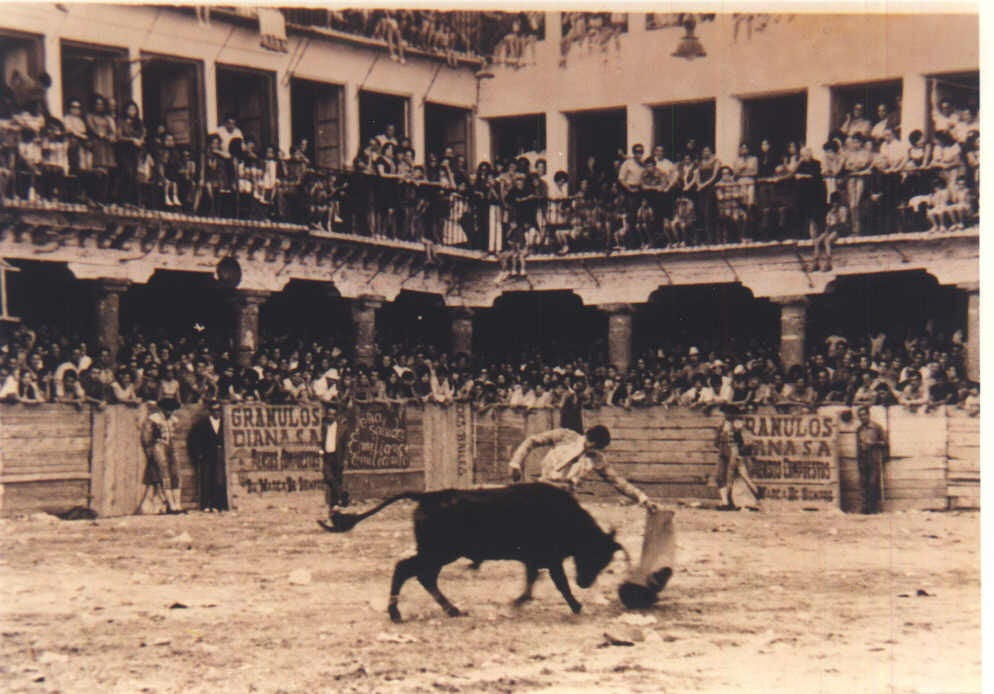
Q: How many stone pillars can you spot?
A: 7